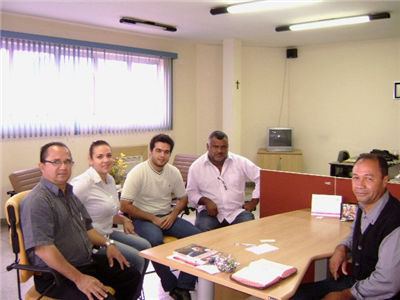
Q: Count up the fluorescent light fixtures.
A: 3